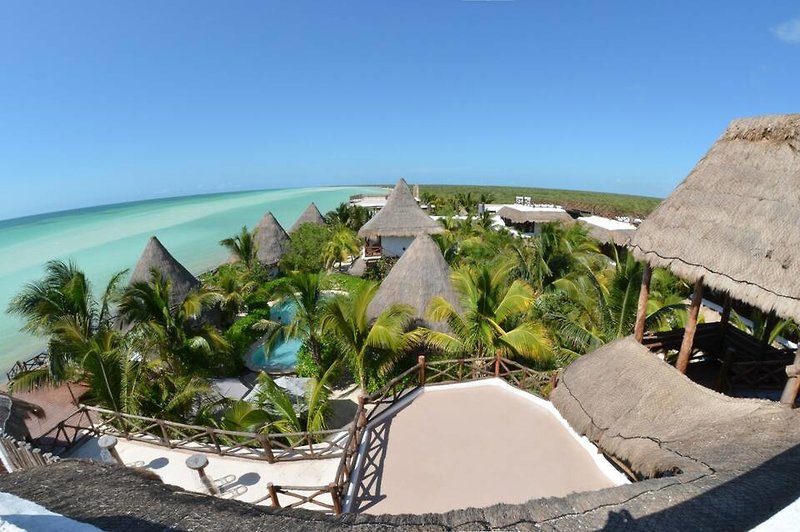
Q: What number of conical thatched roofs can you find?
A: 5